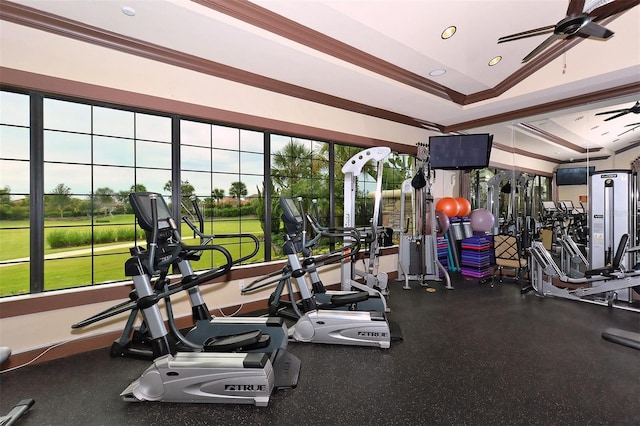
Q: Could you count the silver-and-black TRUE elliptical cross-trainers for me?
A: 2